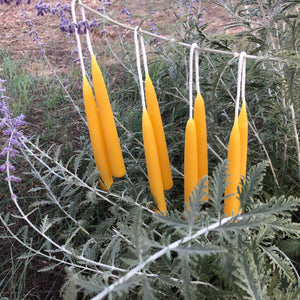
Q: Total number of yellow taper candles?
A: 8